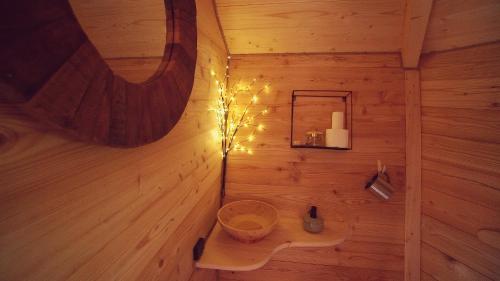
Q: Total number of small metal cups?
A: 1